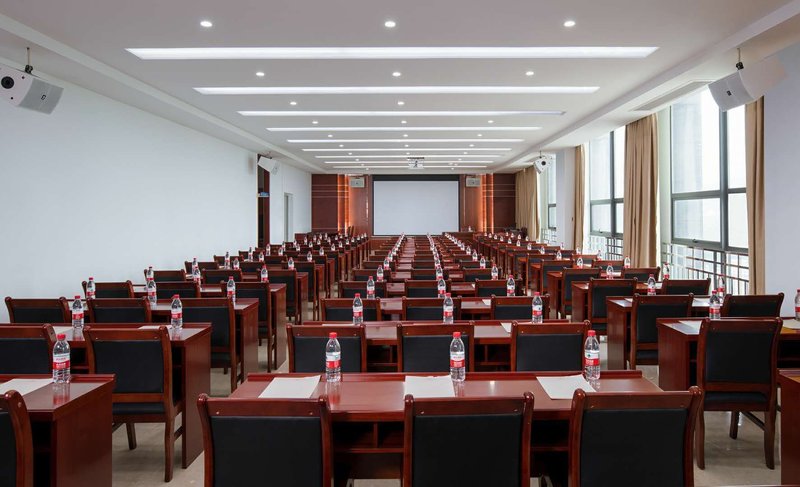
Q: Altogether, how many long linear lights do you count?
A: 9